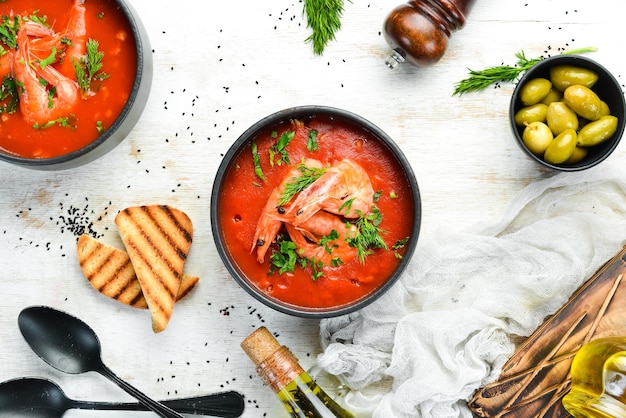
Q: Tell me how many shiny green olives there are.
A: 11